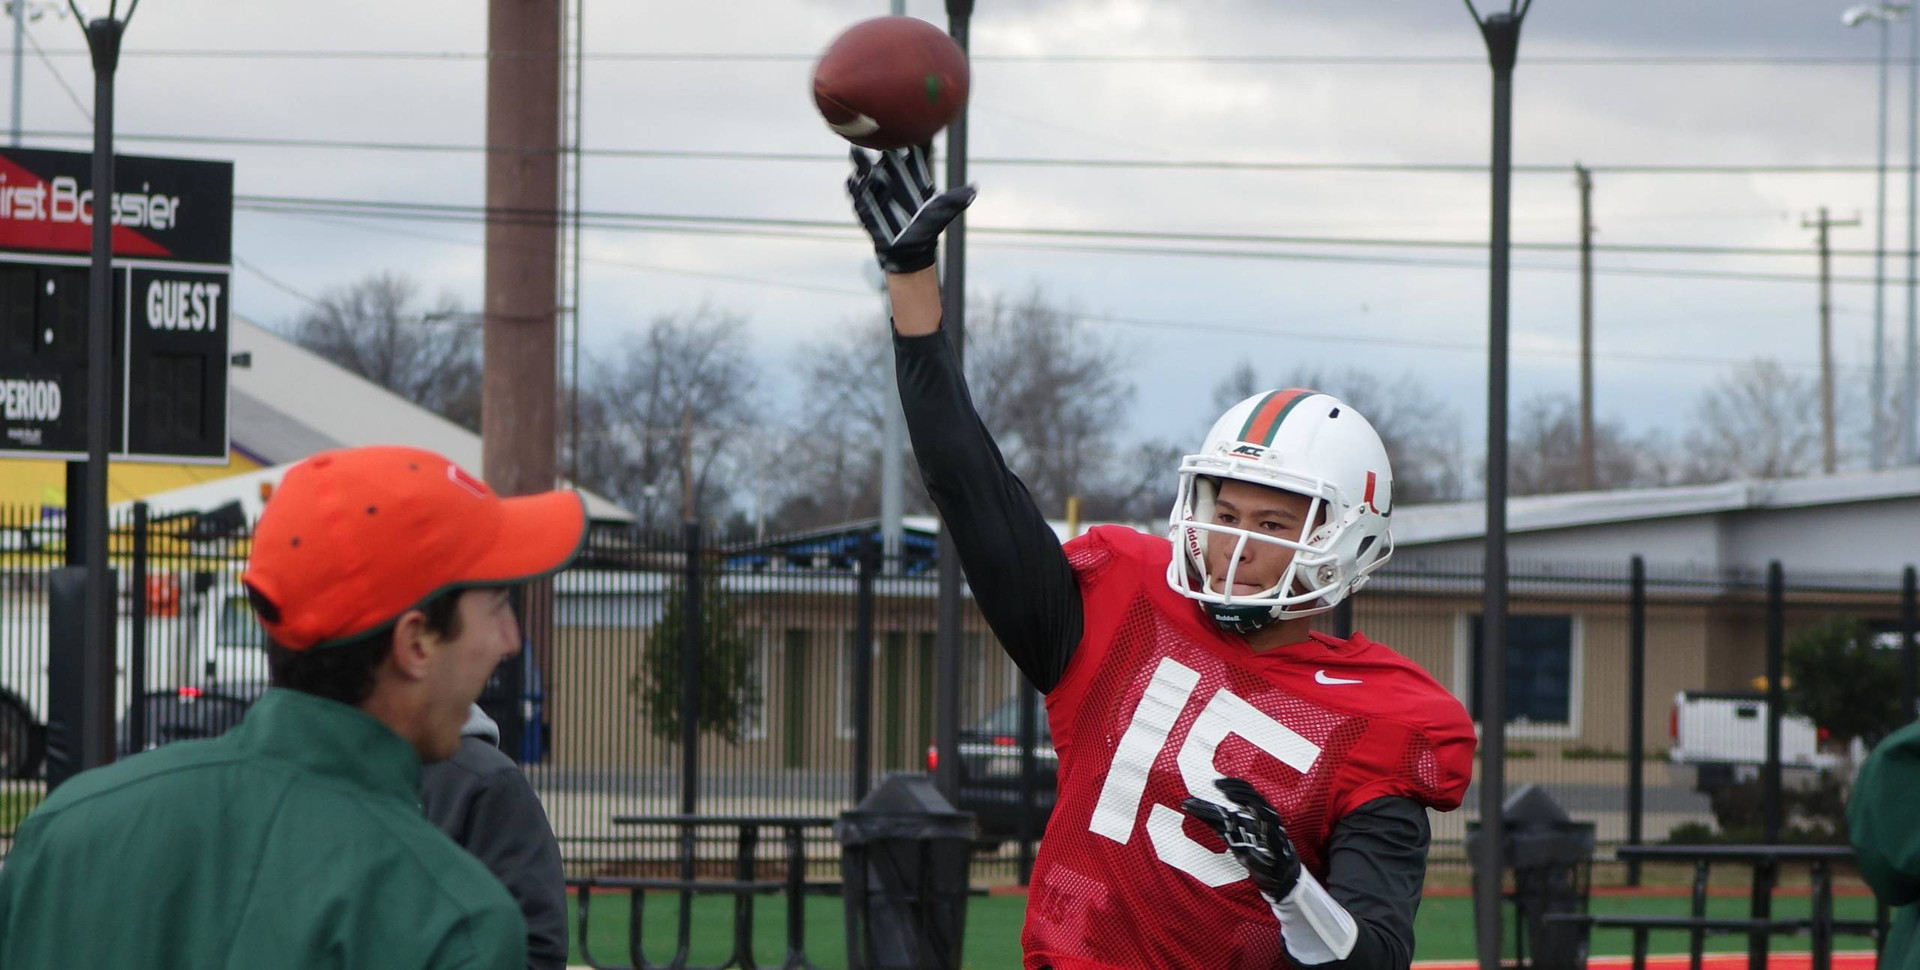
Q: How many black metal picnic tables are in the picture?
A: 2